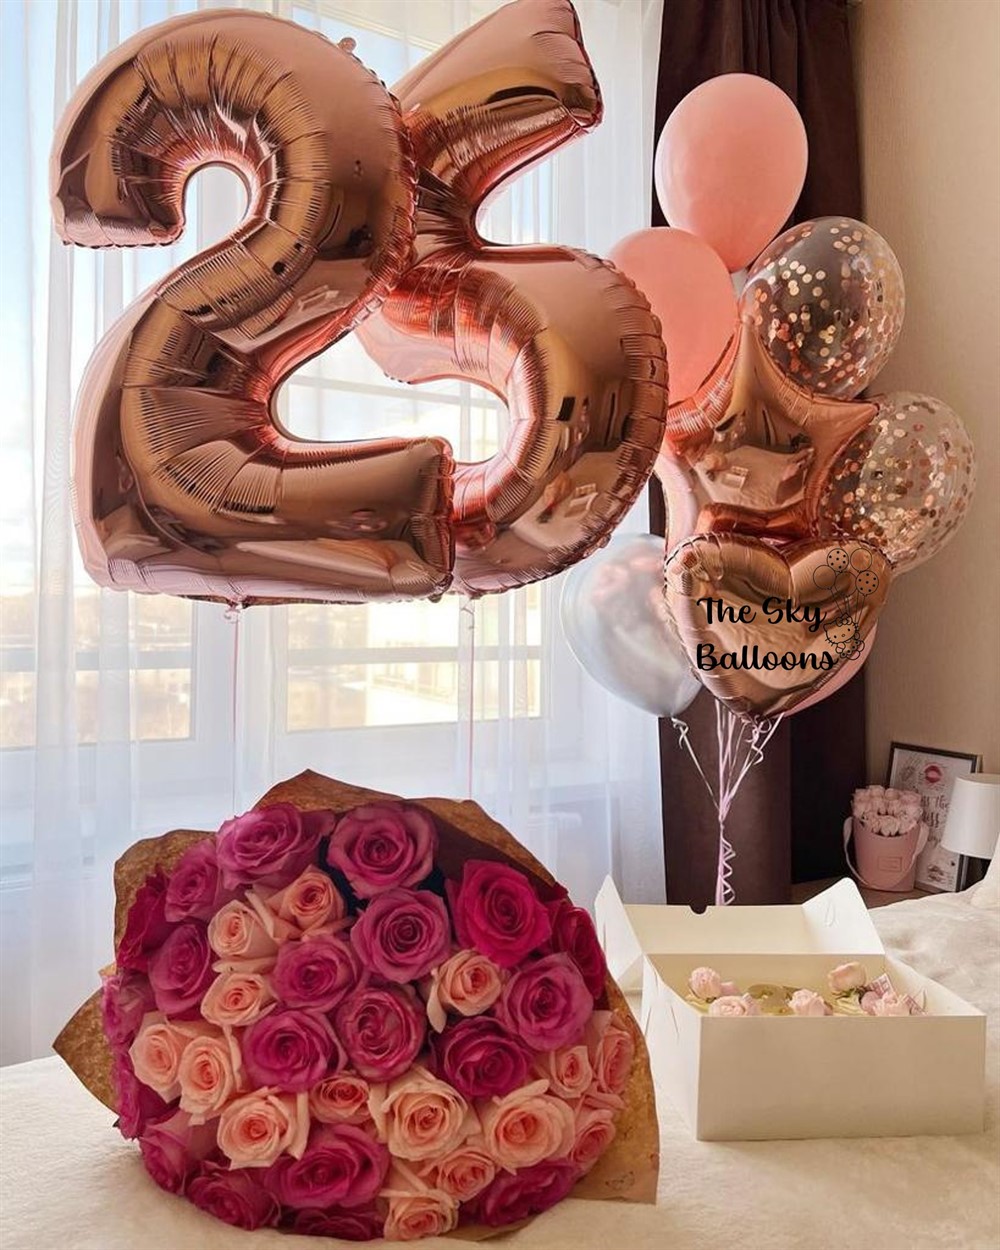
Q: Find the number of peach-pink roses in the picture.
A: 15